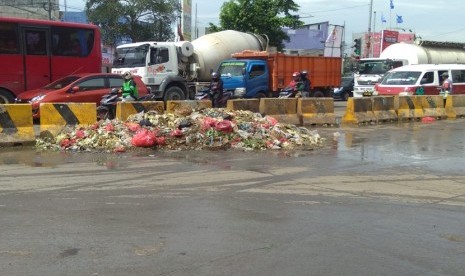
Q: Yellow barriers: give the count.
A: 12